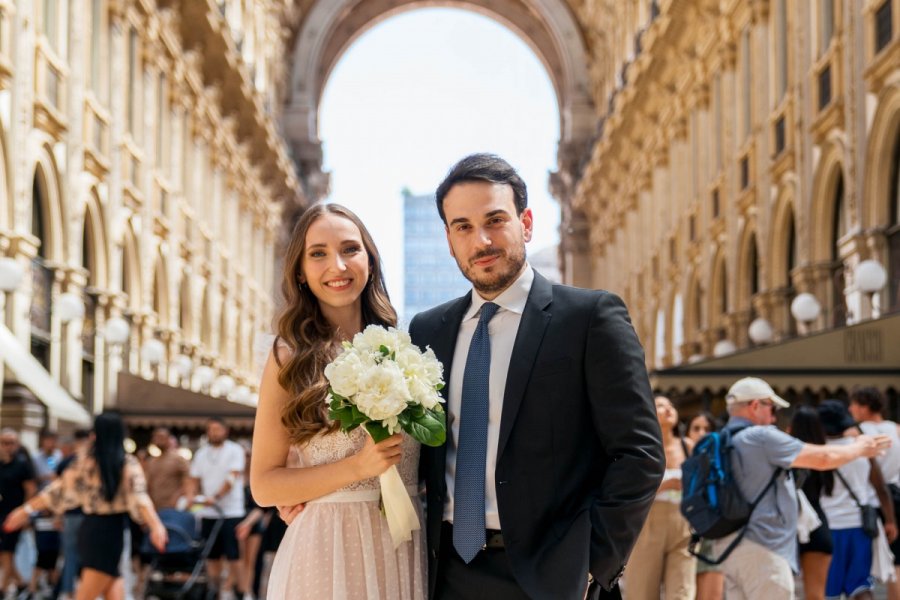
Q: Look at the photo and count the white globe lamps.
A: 13